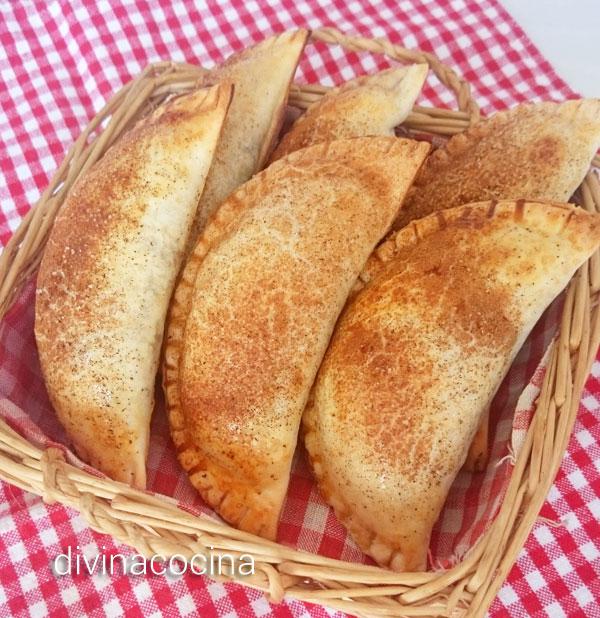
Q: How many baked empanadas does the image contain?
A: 6